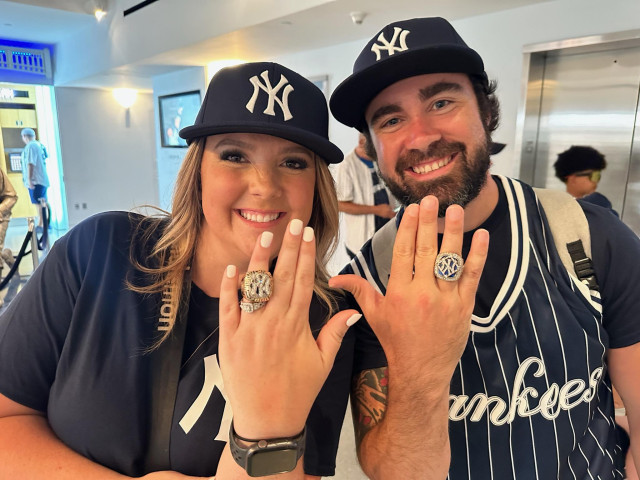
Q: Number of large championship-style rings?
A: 2